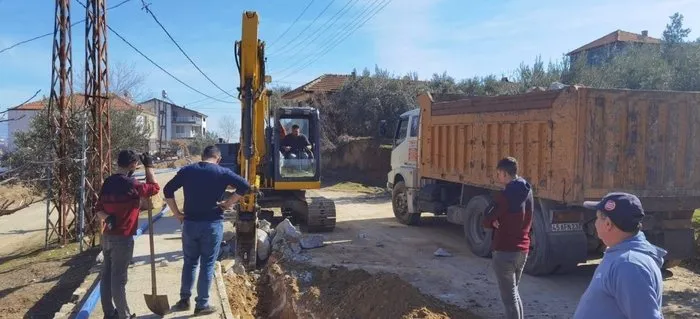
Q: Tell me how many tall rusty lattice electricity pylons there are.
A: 2